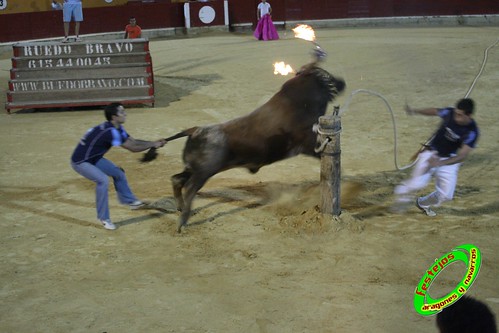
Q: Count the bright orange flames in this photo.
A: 2